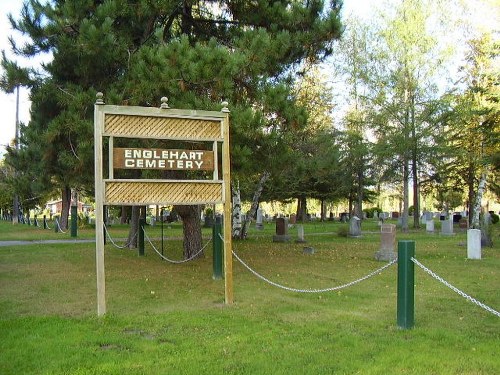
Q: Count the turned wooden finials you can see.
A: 3